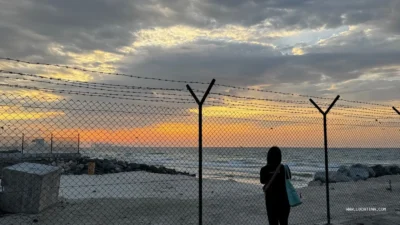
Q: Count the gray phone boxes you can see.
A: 0